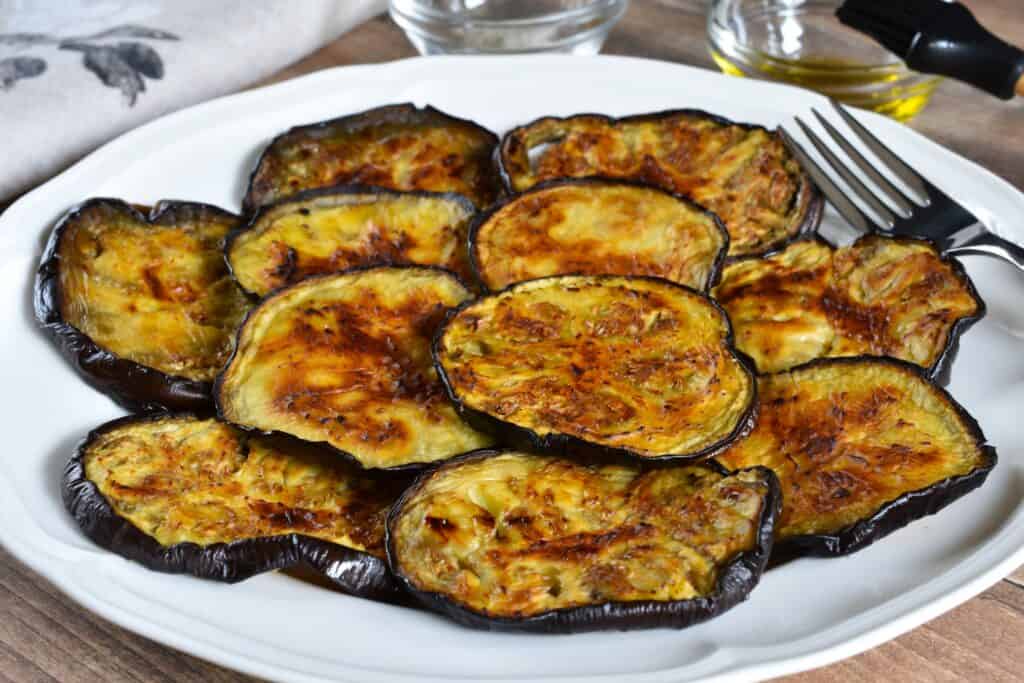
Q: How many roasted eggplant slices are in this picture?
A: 11